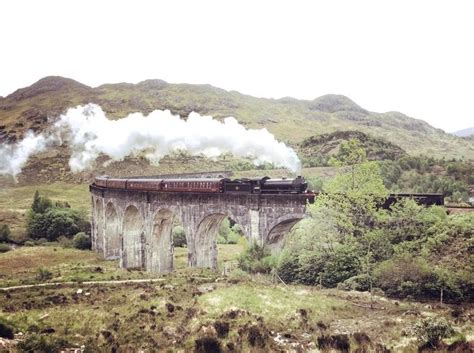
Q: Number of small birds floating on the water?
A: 0